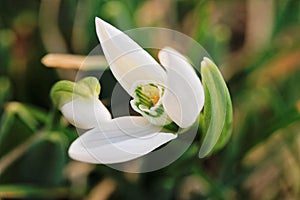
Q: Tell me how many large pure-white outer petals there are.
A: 3